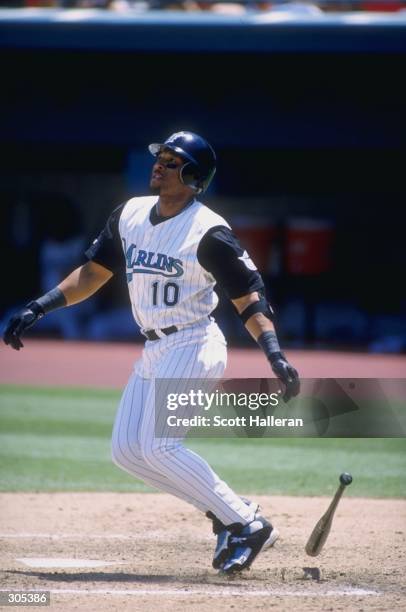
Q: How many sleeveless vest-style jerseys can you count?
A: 1